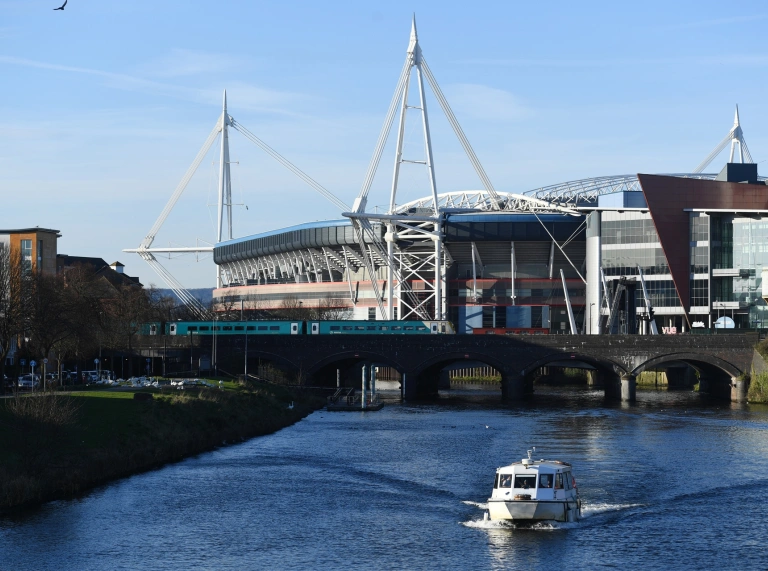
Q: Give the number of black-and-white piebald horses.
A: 0